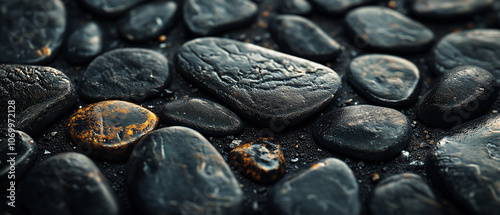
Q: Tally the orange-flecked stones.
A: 2